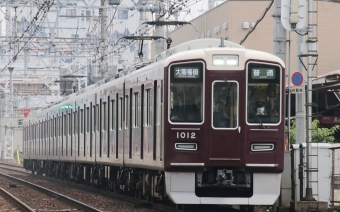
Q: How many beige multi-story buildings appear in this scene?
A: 1